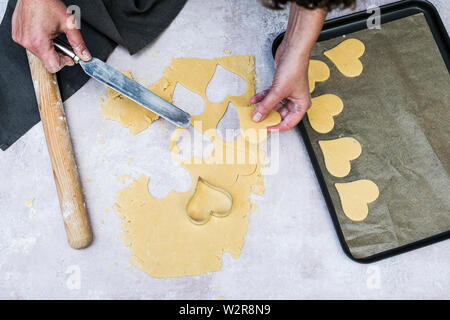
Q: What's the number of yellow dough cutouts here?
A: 6